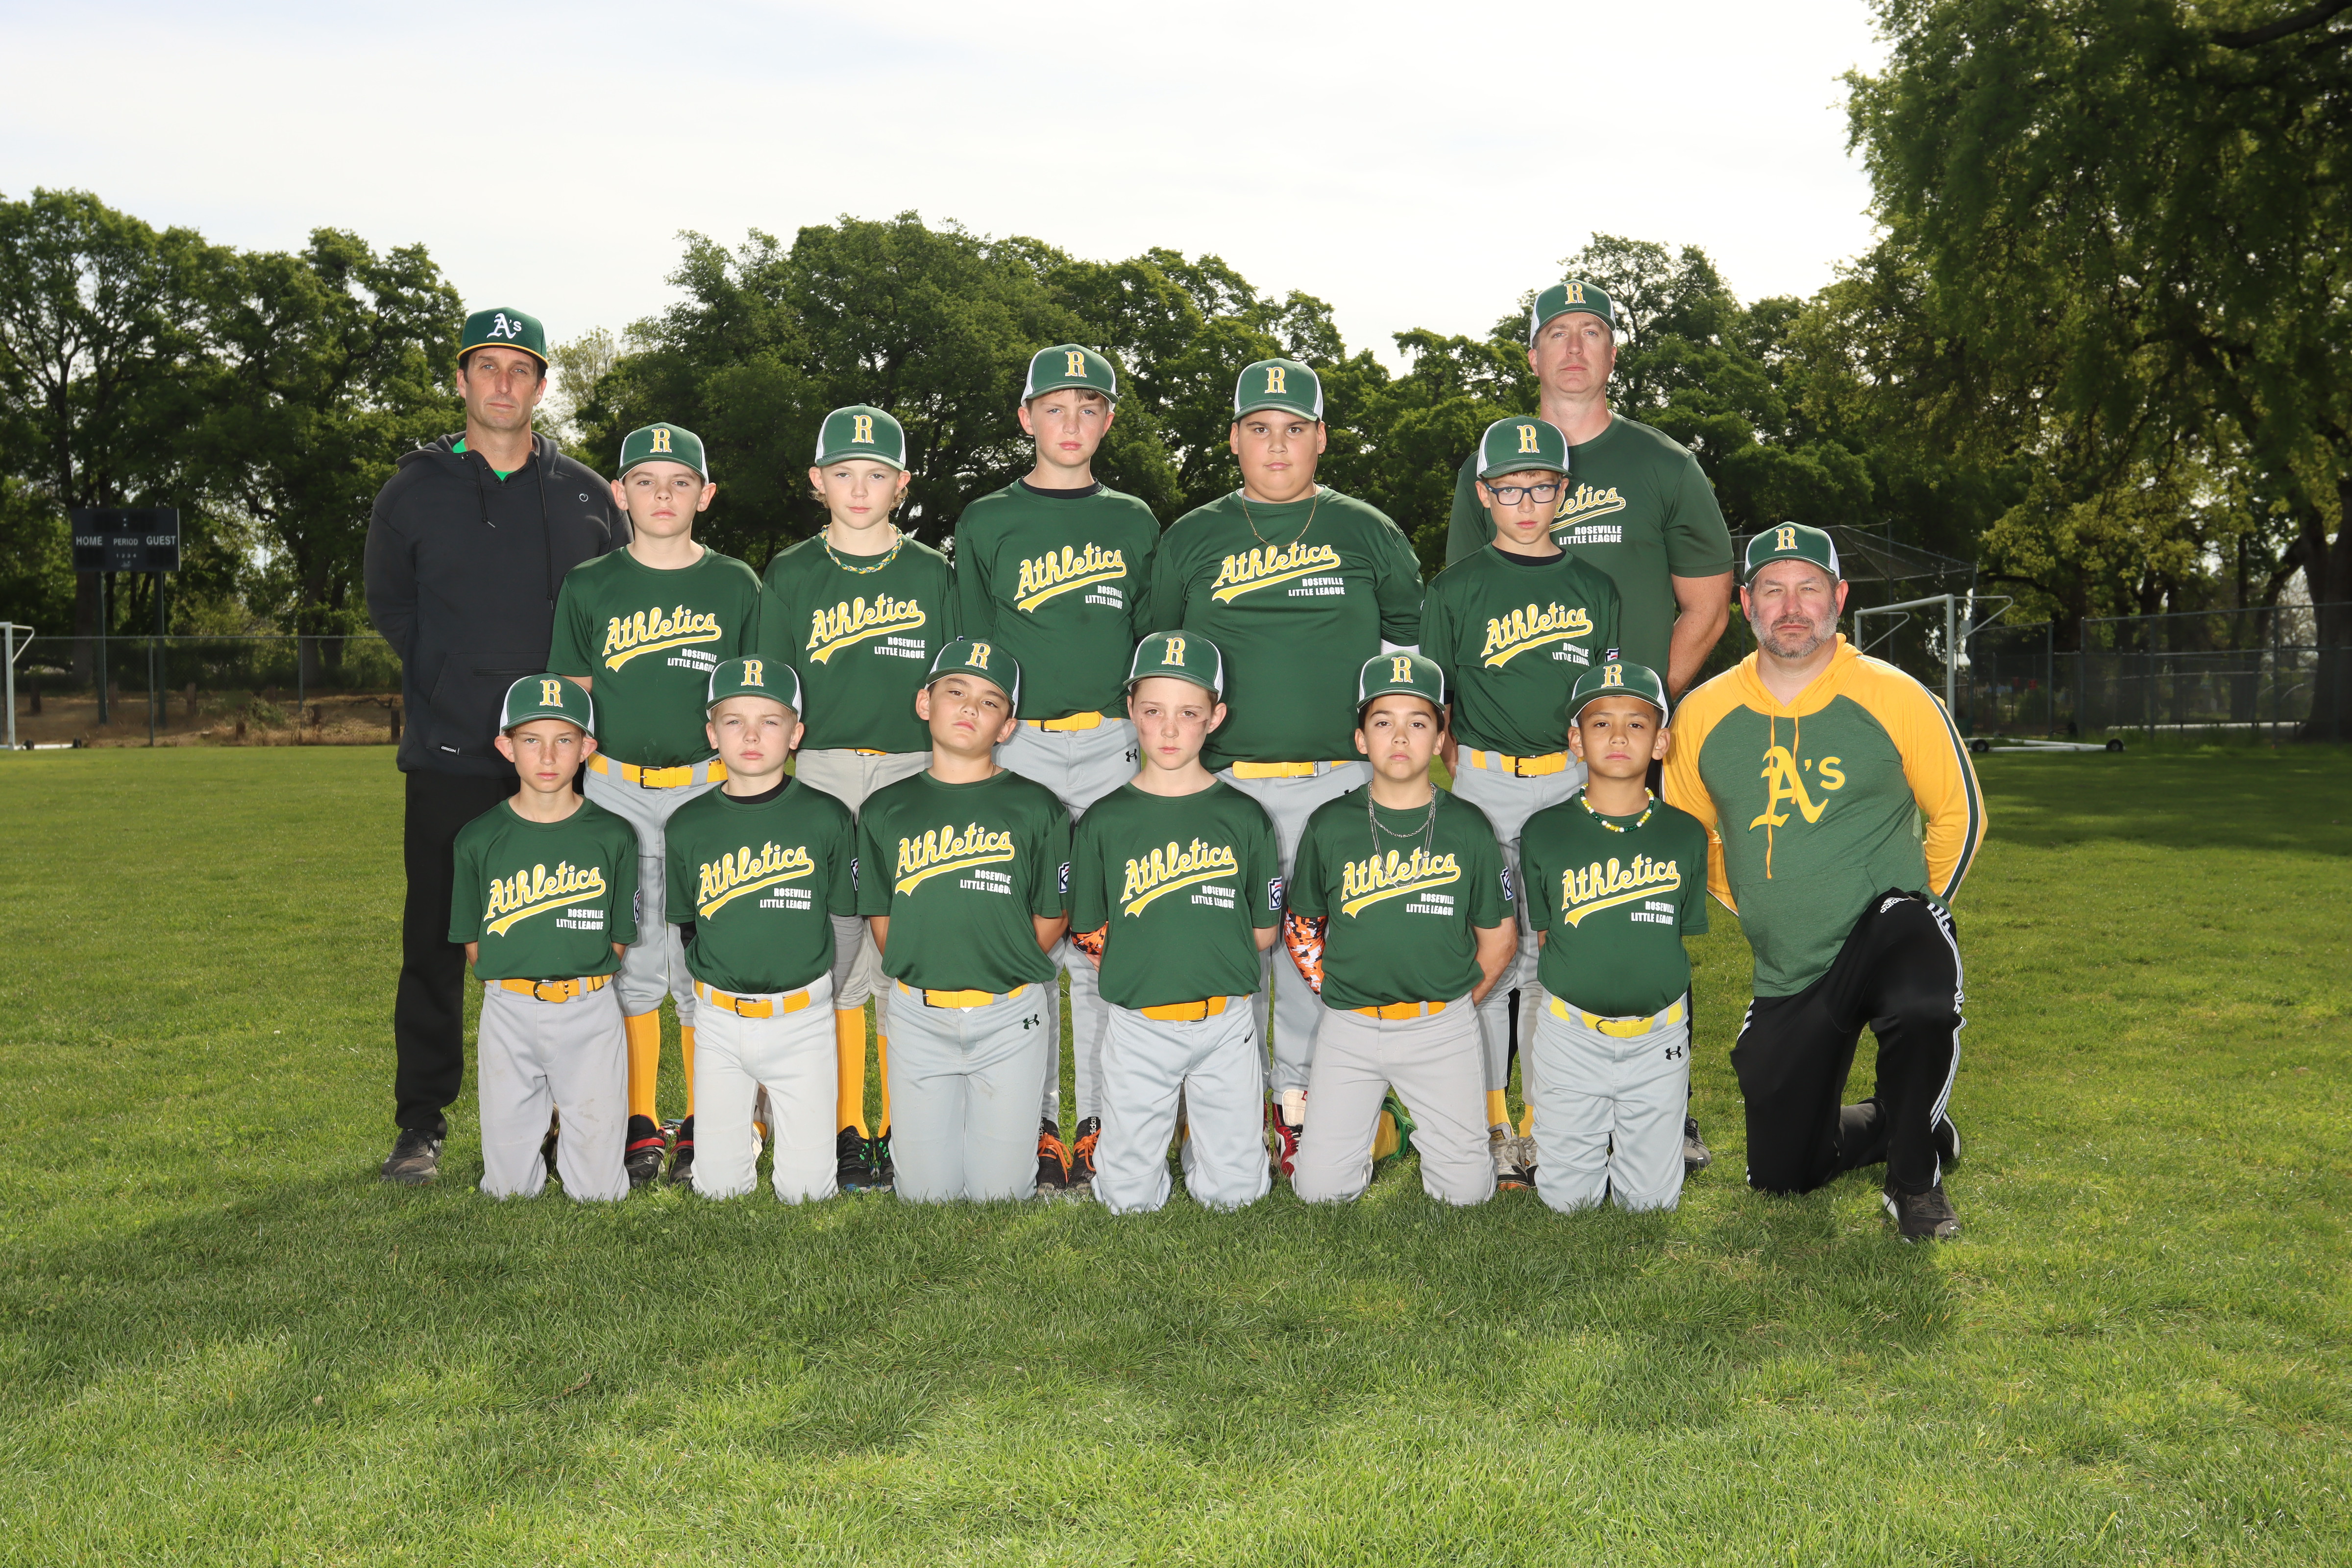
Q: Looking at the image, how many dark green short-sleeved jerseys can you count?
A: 12